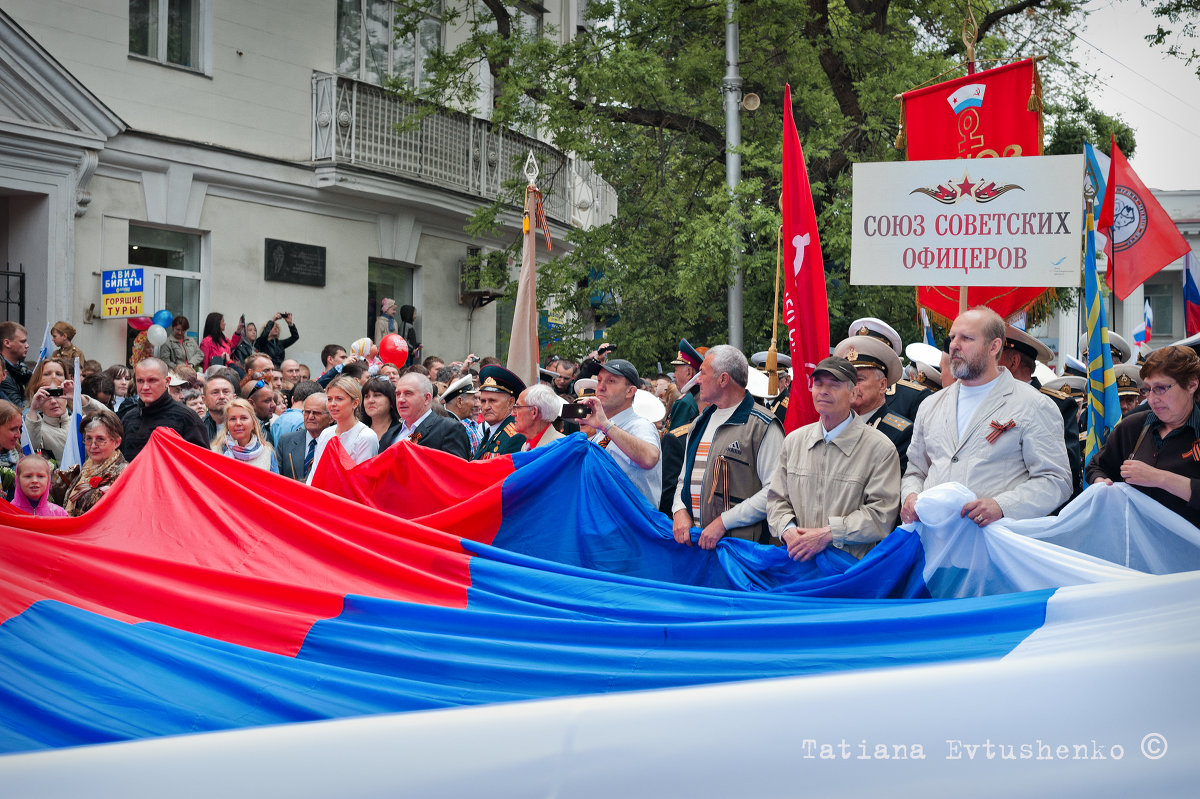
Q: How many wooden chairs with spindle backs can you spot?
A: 0